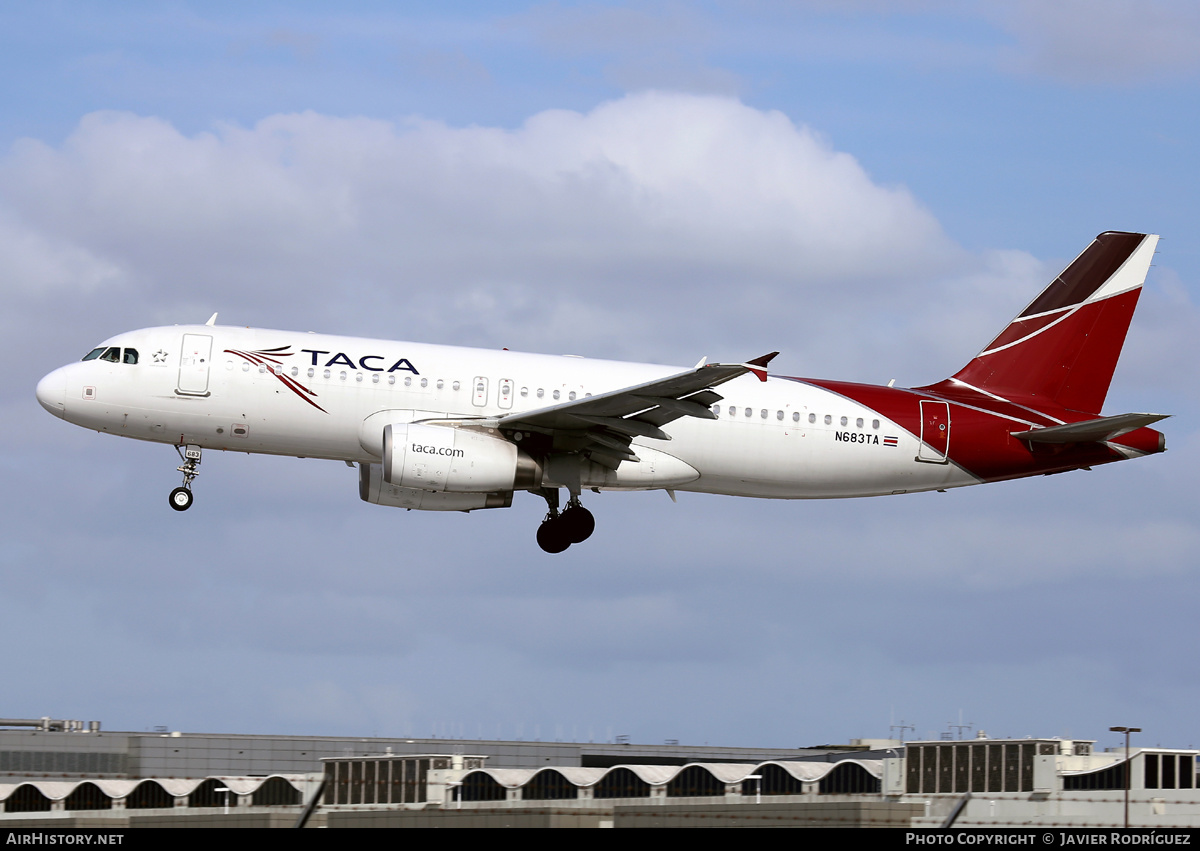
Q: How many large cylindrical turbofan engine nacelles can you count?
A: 2